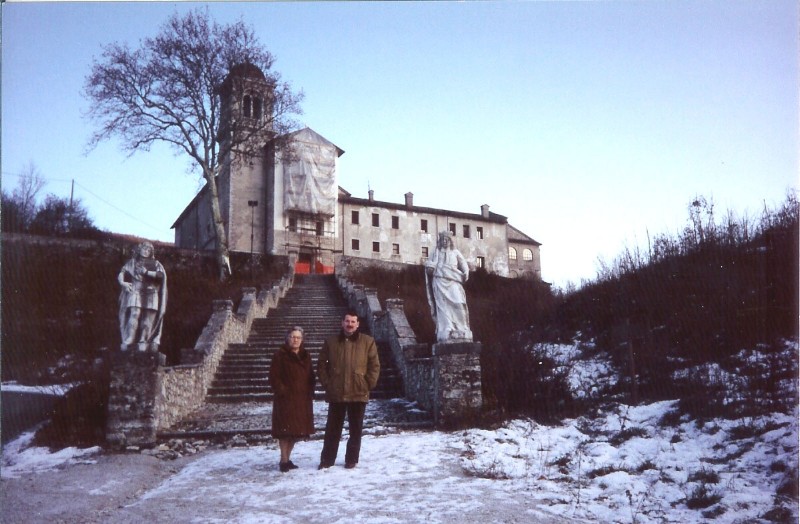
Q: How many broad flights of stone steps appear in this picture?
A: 1